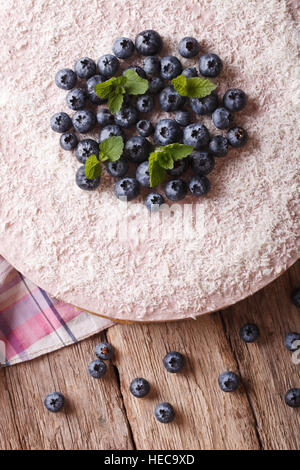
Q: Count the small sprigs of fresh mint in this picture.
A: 4